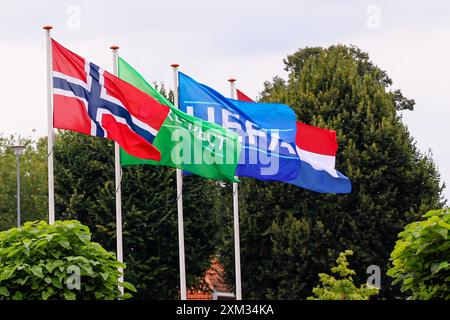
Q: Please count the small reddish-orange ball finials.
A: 4